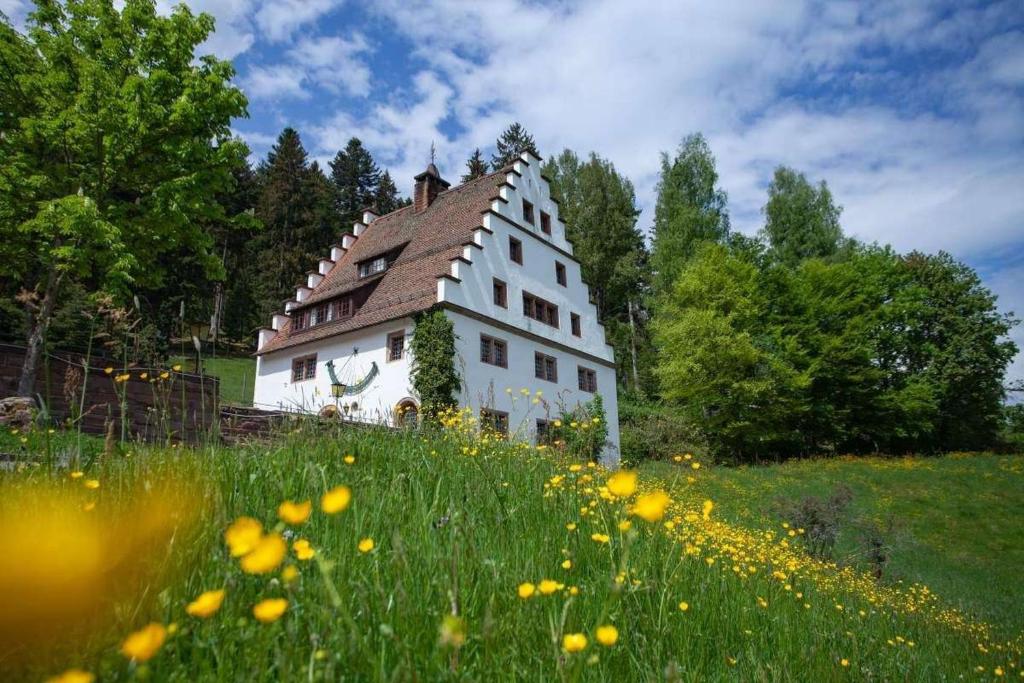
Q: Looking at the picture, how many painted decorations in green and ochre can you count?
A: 1